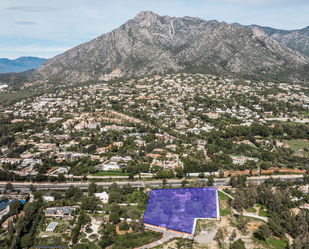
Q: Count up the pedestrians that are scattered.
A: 0